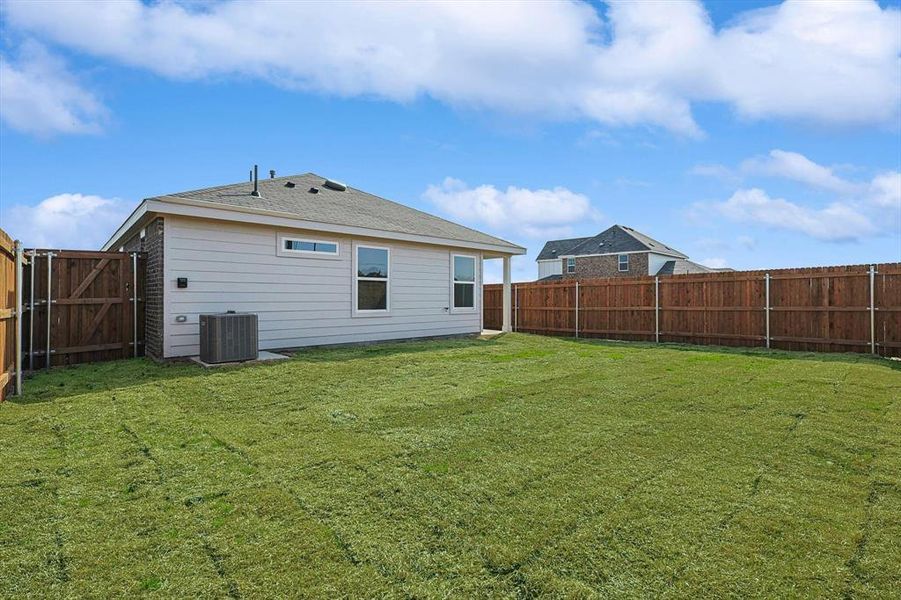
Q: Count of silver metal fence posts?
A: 9